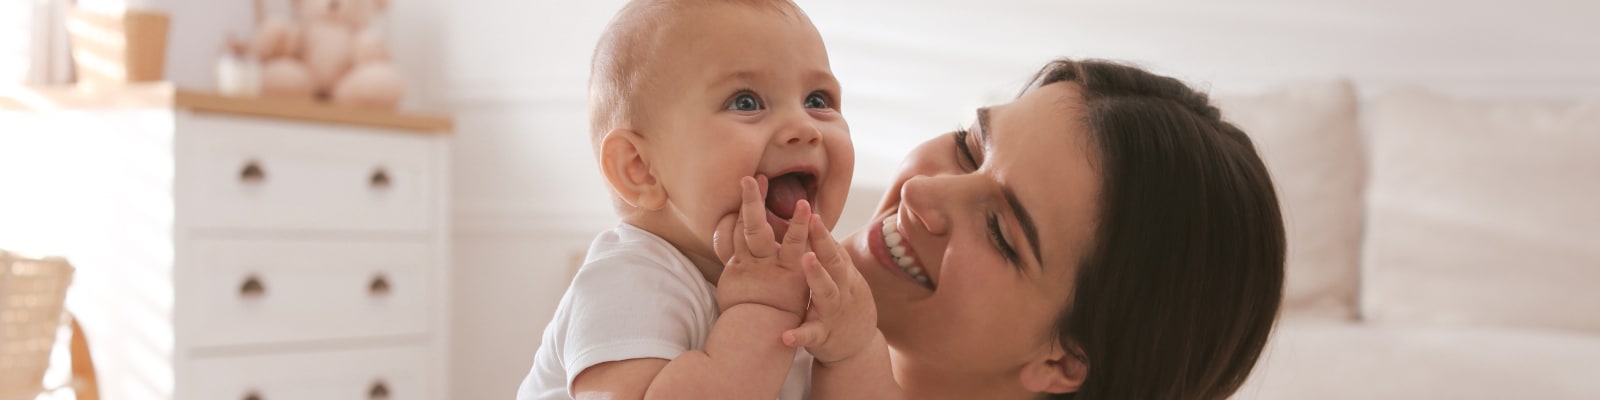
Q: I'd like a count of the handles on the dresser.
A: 6